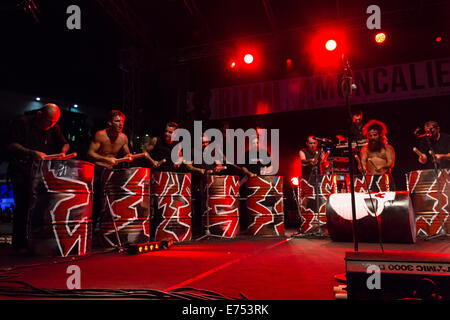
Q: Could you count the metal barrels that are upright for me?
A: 8